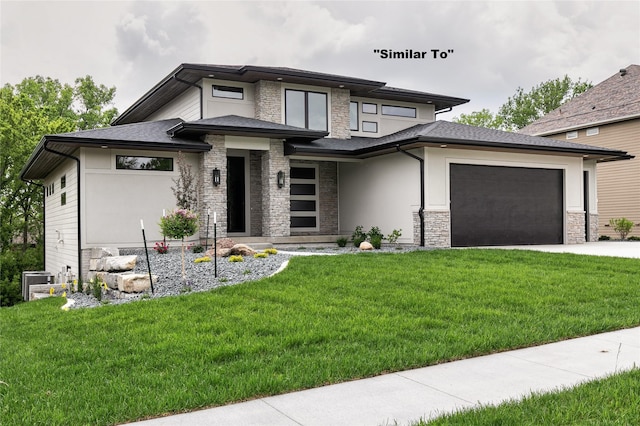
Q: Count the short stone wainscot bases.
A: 3